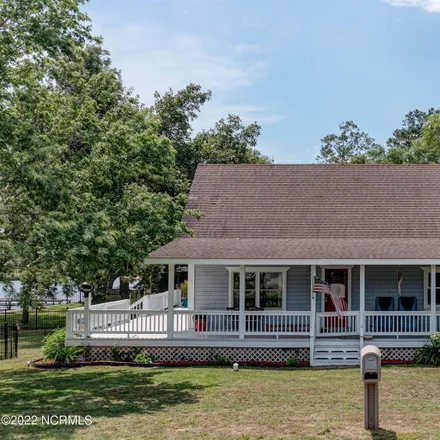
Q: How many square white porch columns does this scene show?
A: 5